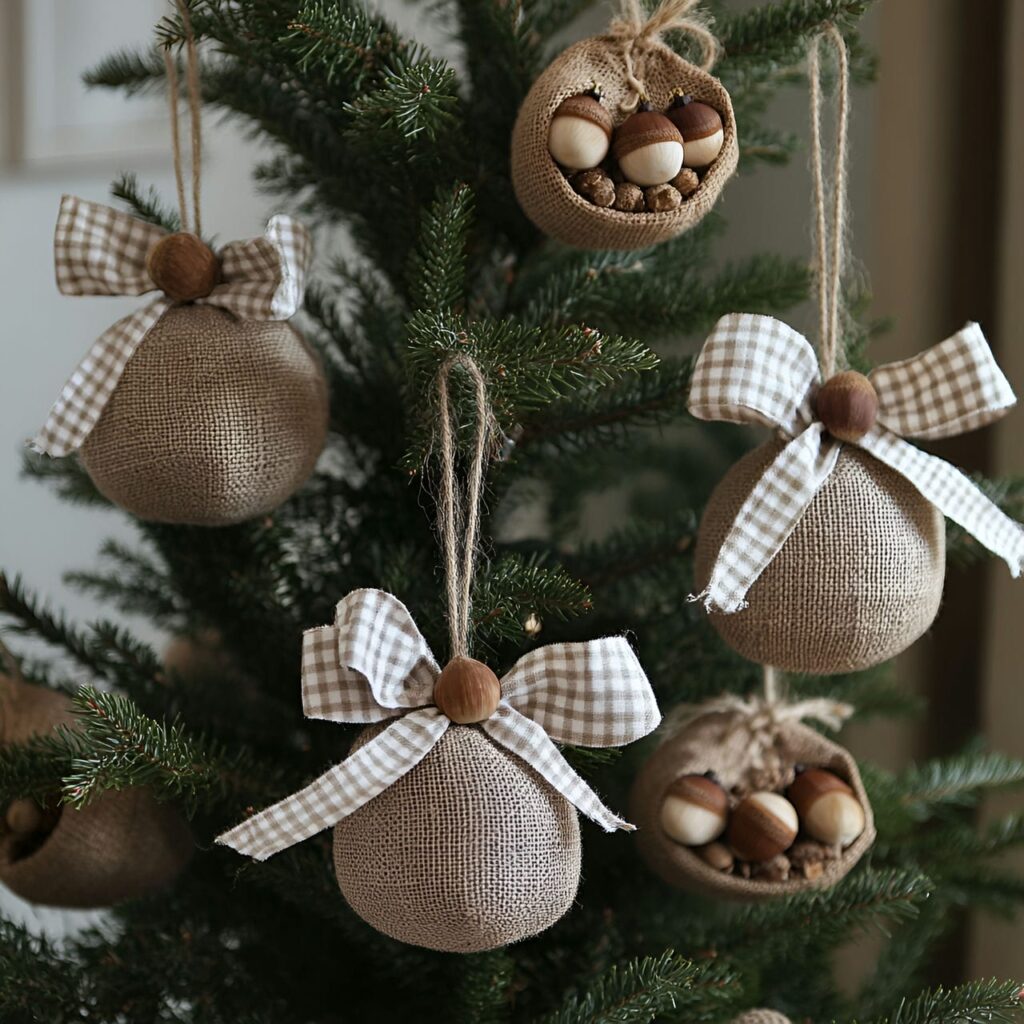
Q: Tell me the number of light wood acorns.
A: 6